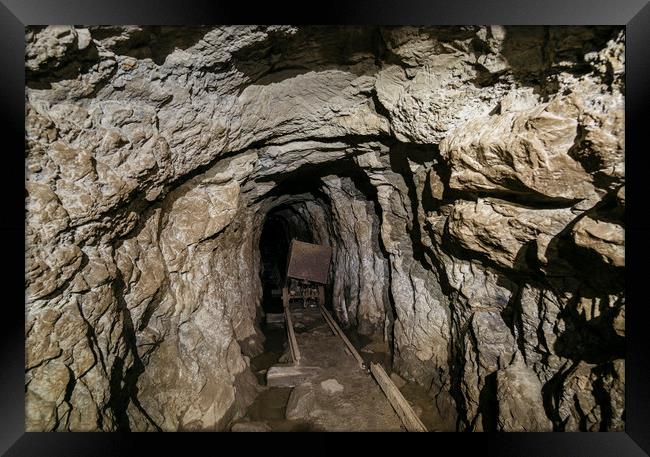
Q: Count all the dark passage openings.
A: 1